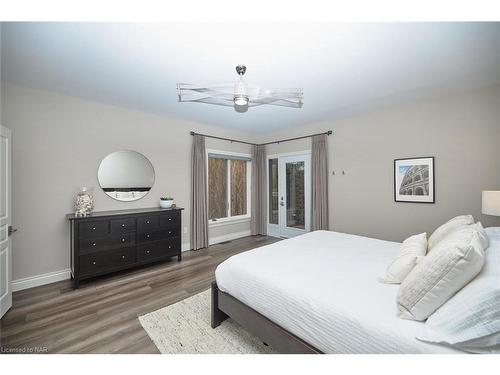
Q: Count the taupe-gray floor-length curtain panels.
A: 3